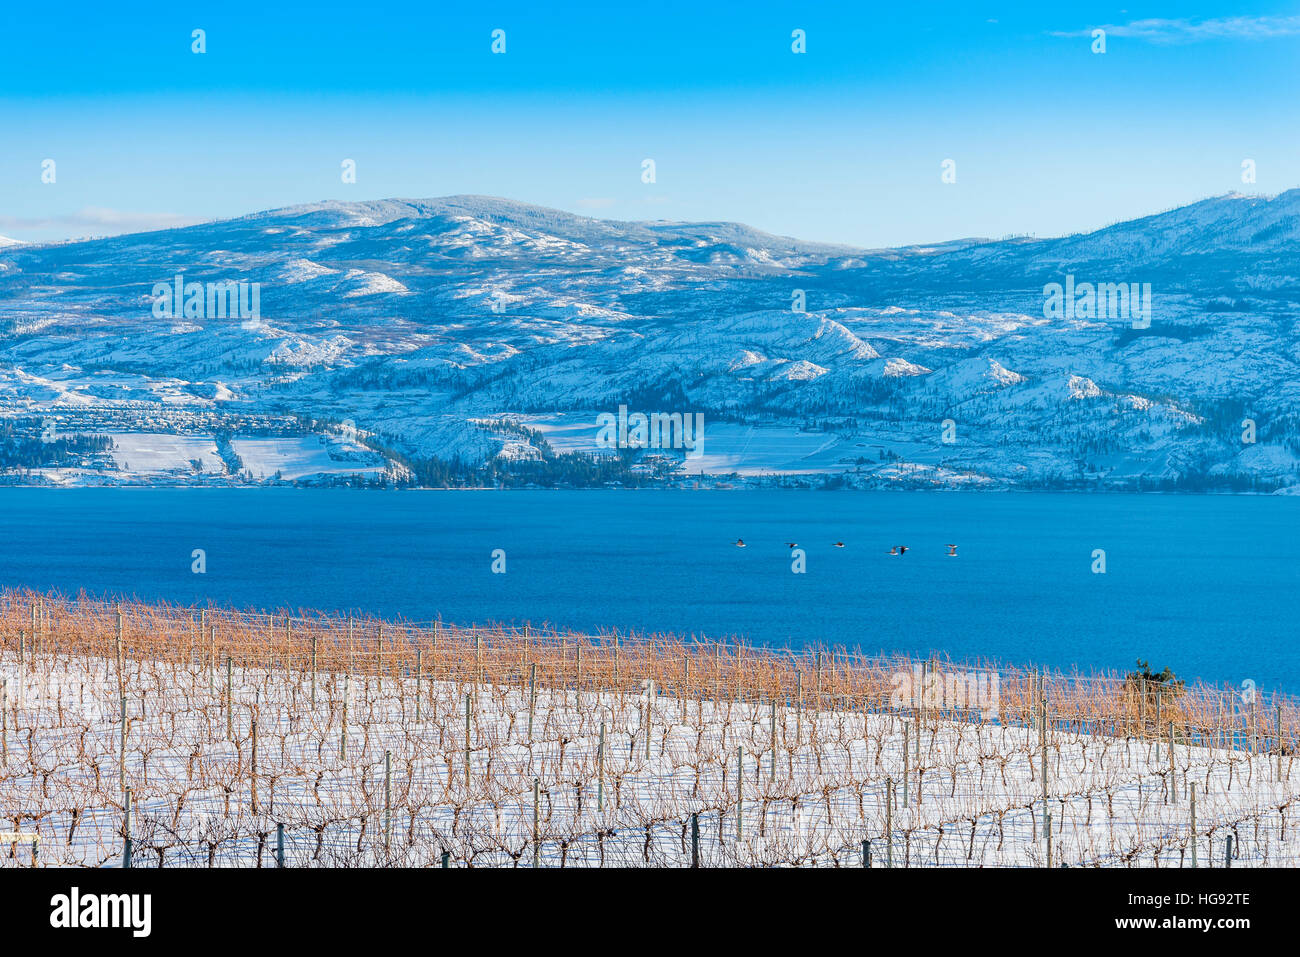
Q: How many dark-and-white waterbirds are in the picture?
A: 7